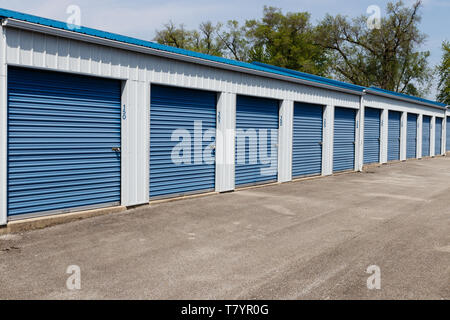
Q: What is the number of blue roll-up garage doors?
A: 11